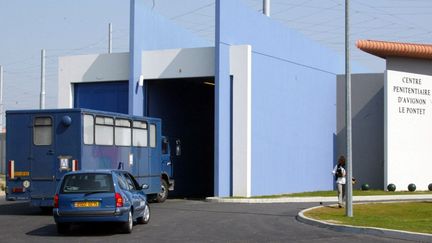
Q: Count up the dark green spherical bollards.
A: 4